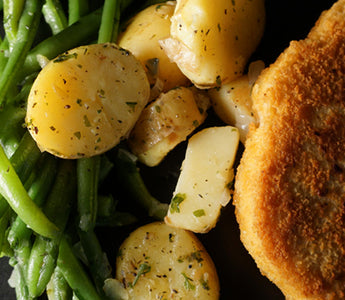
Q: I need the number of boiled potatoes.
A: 7